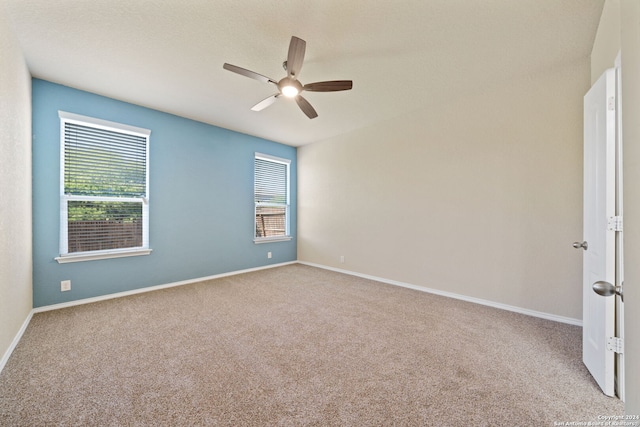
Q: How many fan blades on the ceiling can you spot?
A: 5